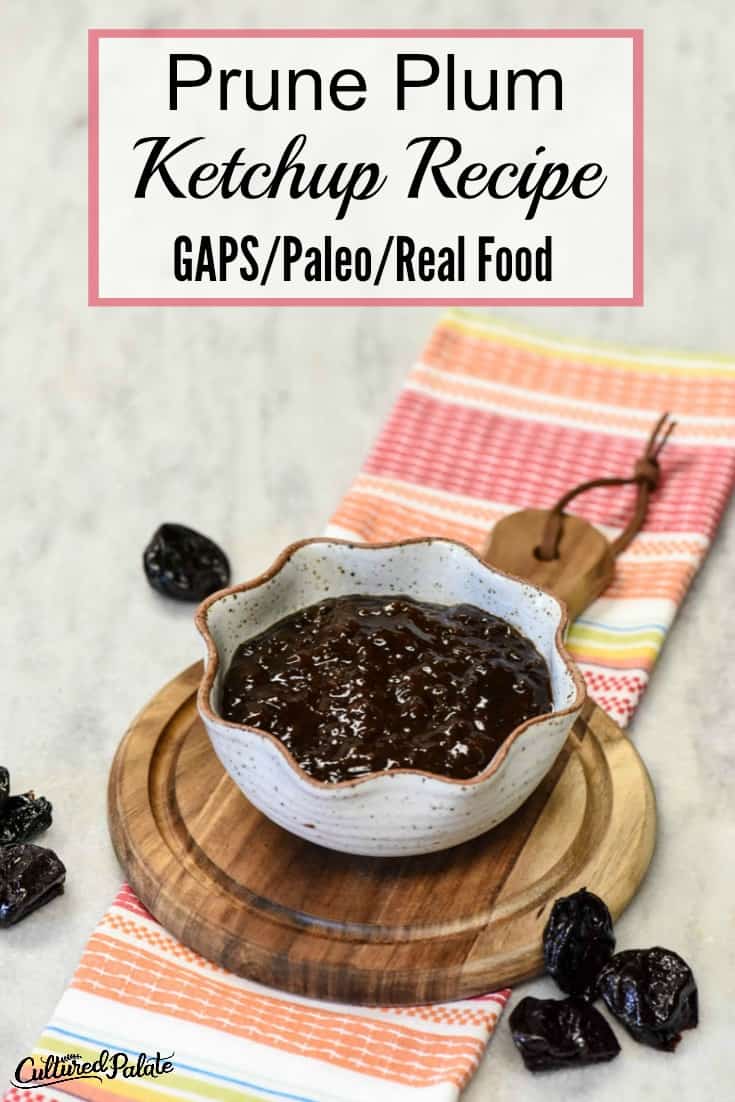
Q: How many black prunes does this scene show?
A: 7